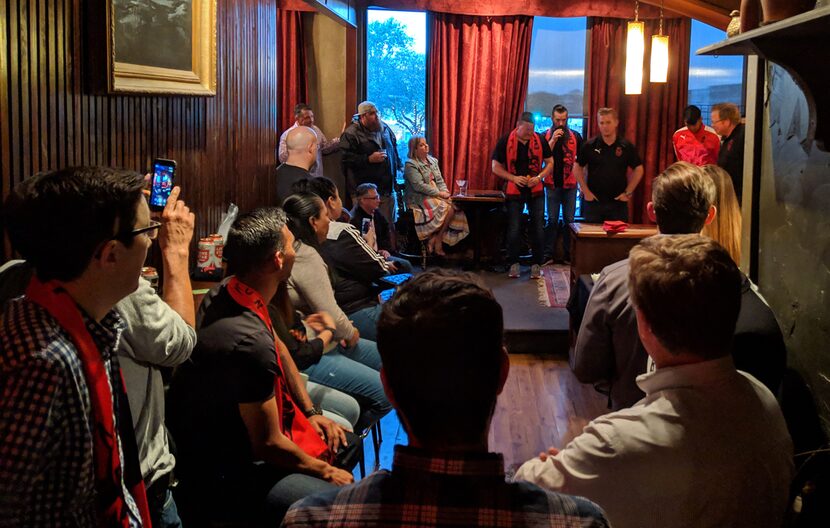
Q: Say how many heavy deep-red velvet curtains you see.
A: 3